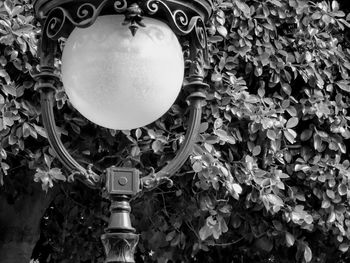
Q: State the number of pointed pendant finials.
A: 1